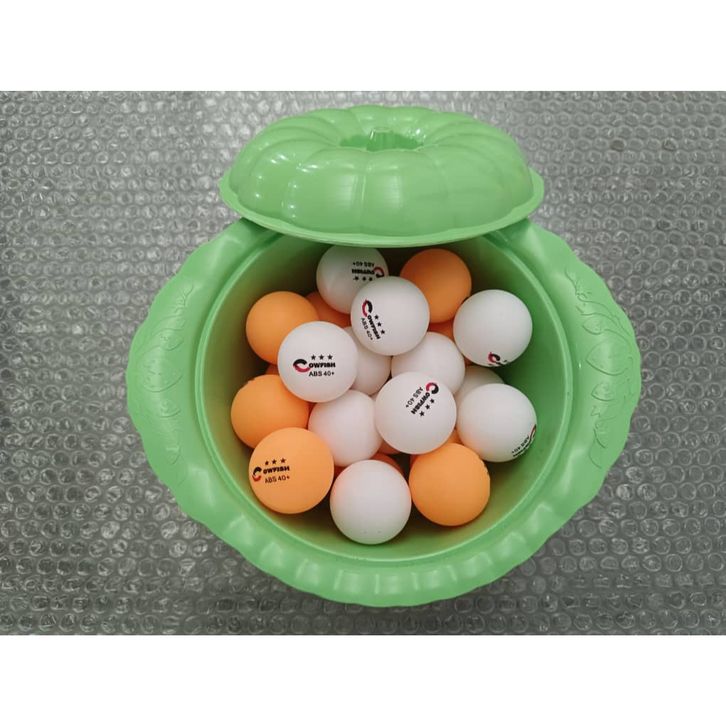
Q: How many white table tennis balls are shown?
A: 11